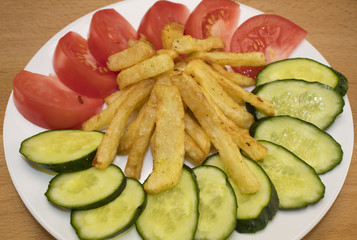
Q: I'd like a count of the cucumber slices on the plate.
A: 10